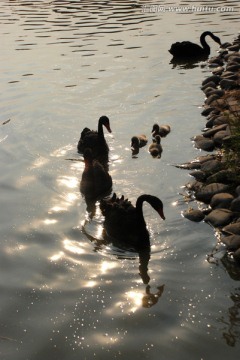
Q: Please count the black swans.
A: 4